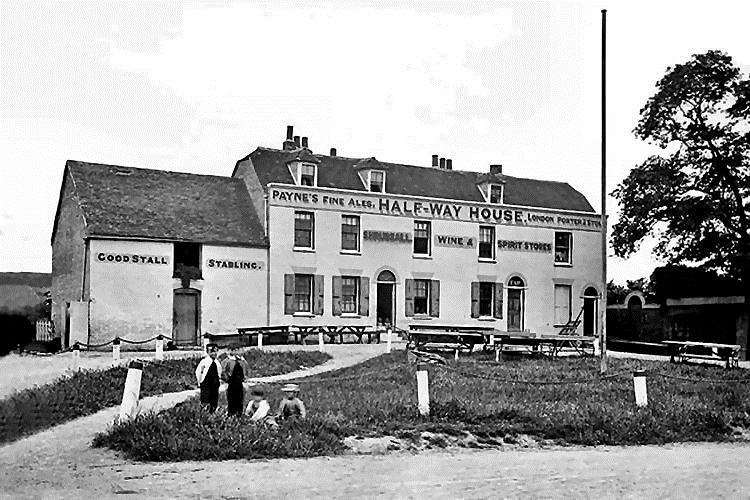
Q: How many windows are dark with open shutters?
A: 4